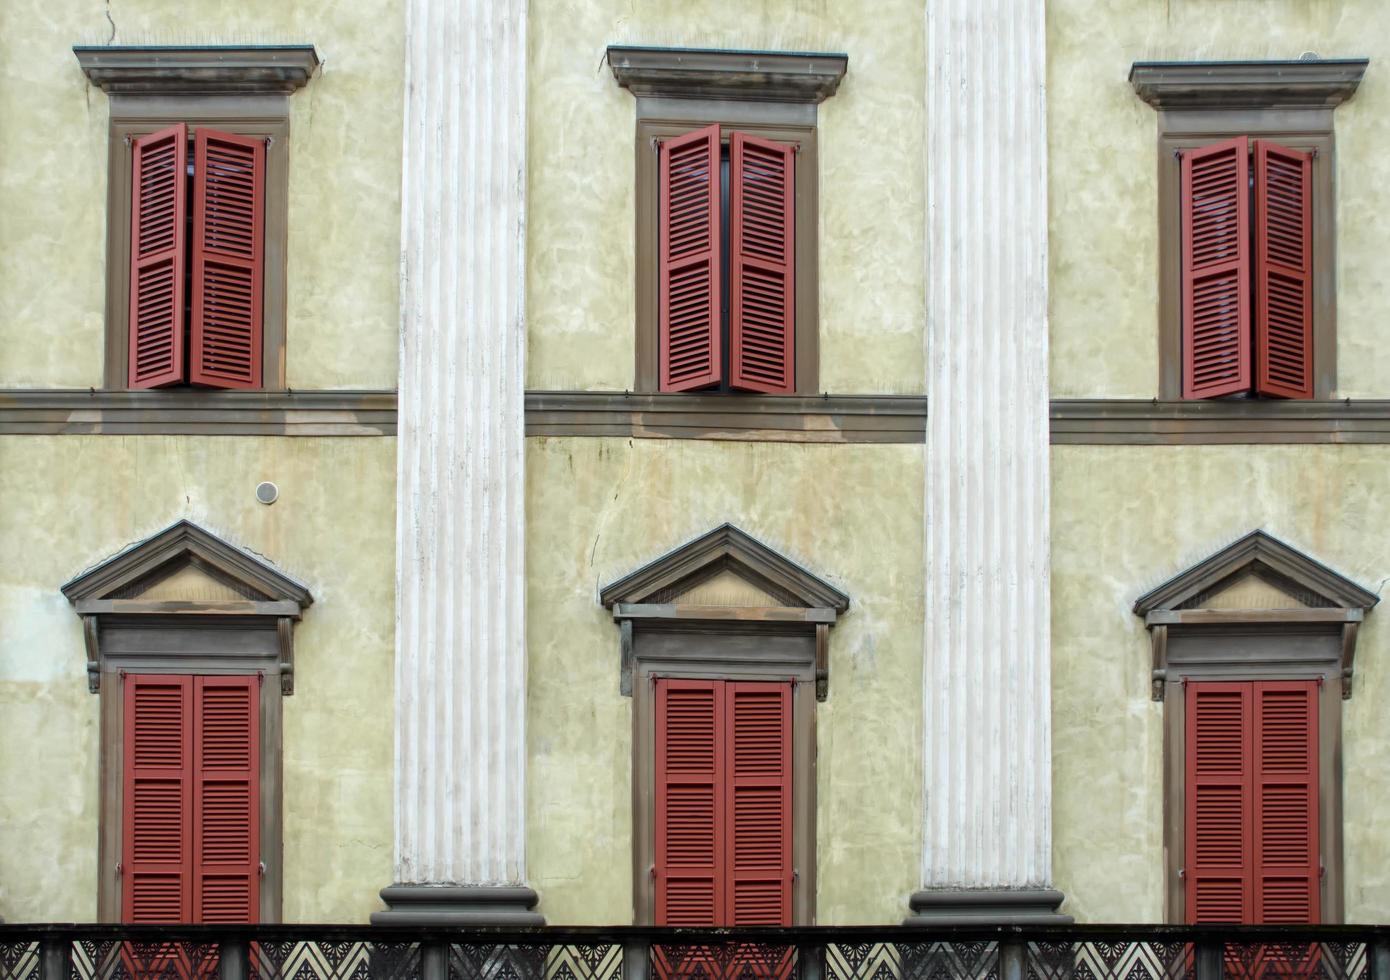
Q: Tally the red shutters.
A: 12